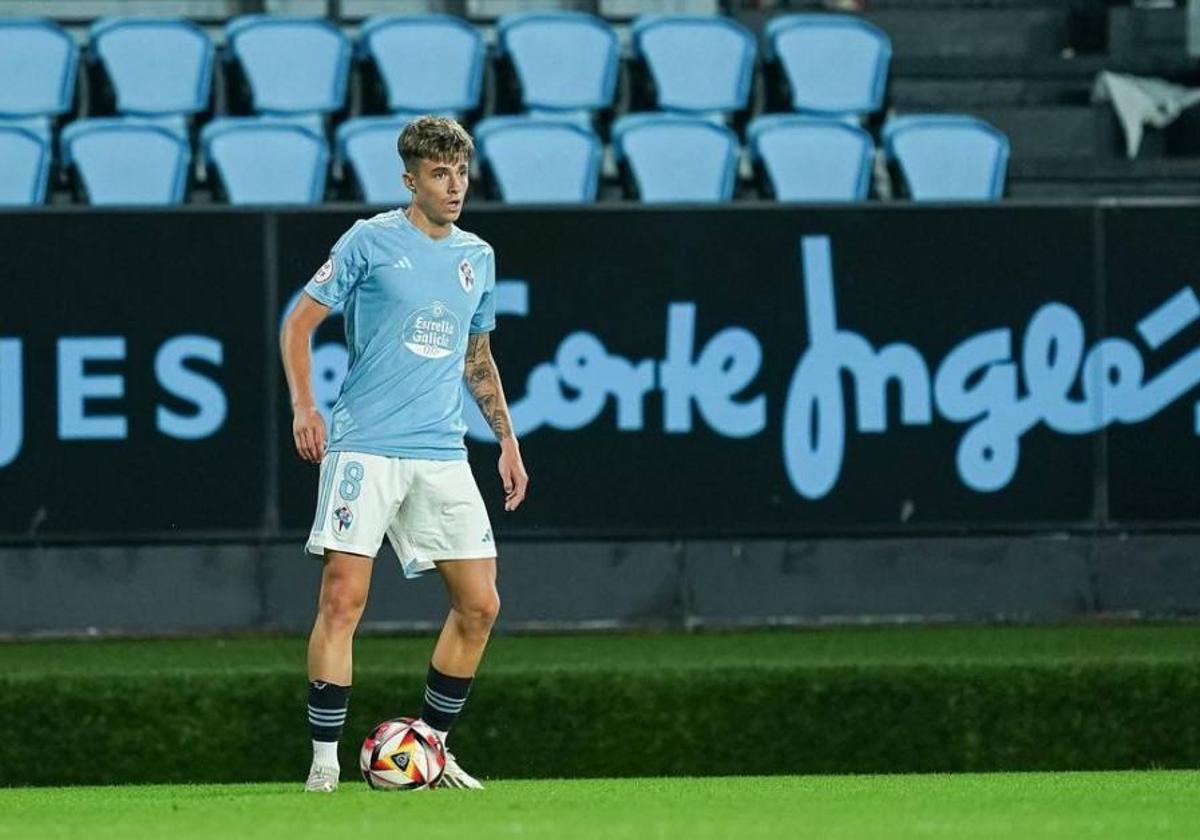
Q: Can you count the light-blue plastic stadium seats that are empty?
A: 15